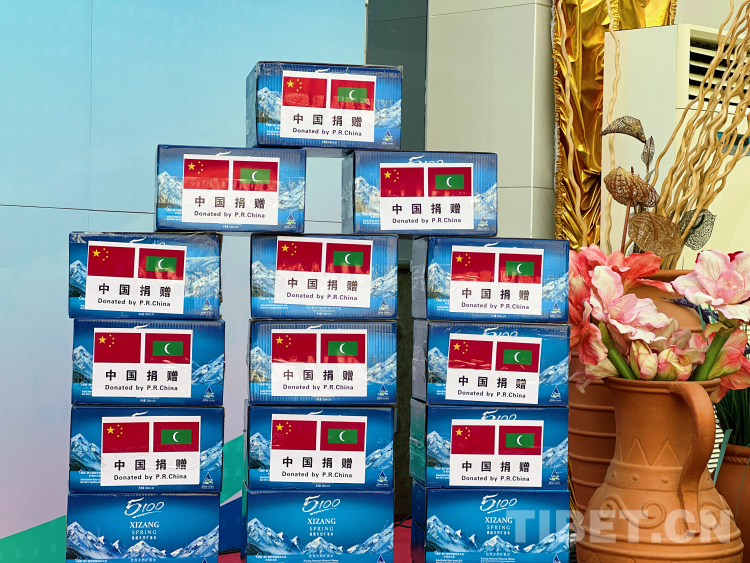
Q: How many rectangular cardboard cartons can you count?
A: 15